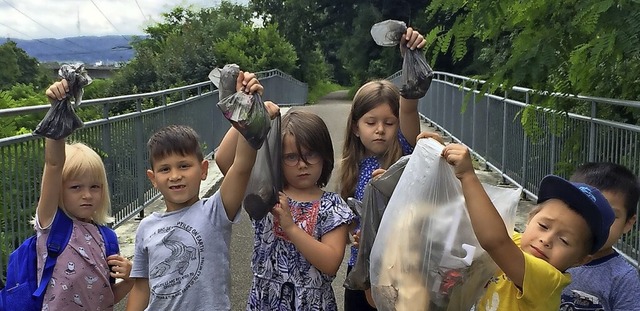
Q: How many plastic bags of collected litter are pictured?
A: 6